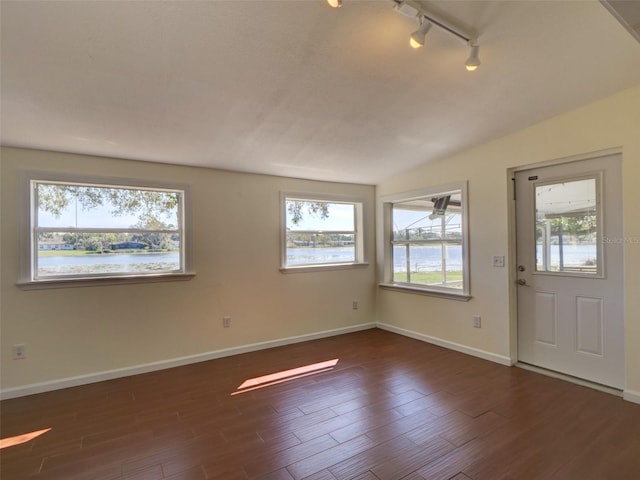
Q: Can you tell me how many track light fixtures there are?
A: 3